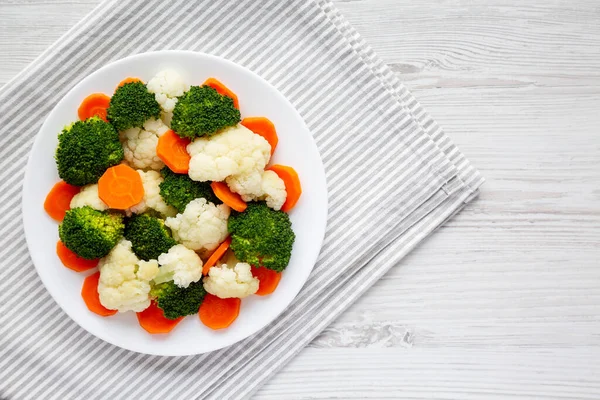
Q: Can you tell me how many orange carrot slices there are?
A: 15